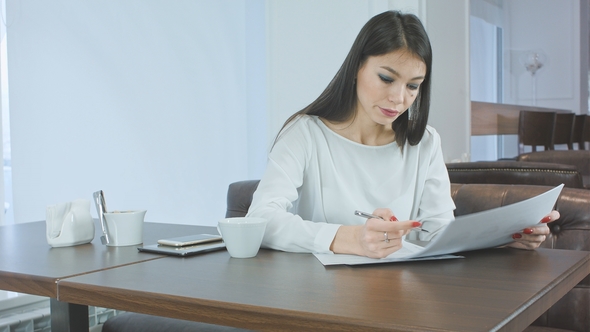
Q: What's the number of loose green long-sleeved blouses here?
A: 0